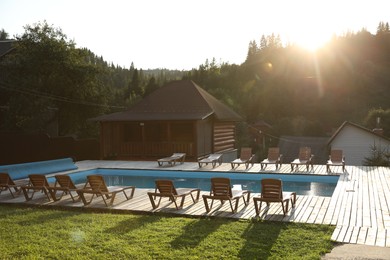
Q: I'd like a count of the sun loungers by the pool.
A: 13